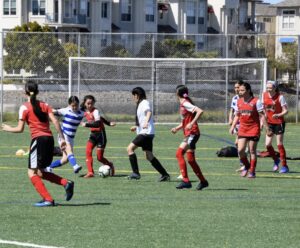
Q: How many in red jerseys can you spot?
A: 5